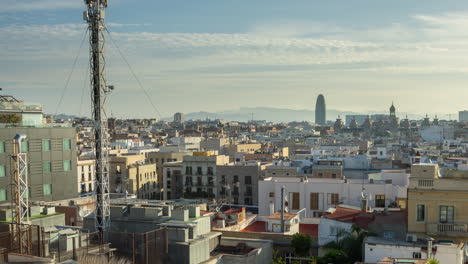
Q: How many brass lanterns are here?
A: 0